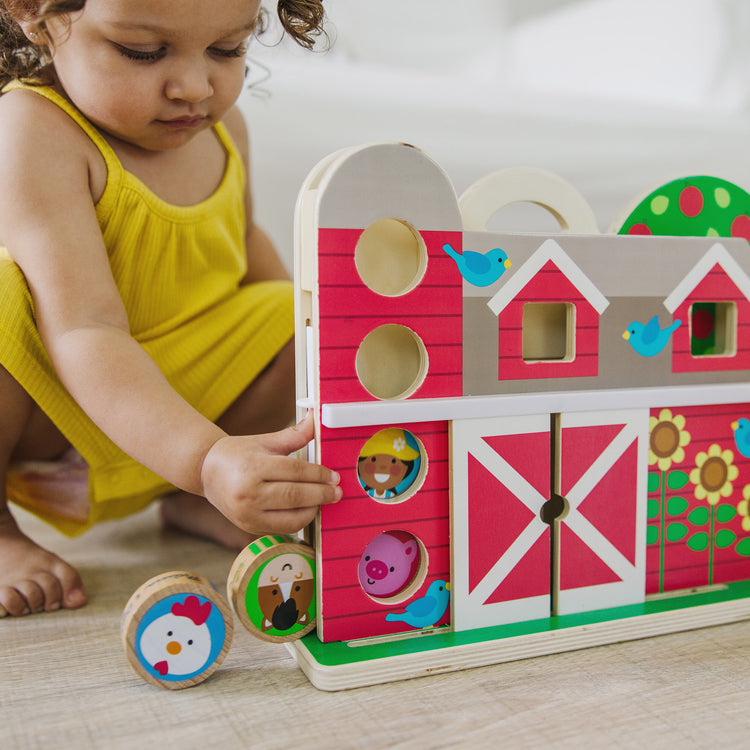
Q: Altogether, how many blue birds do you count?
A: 4